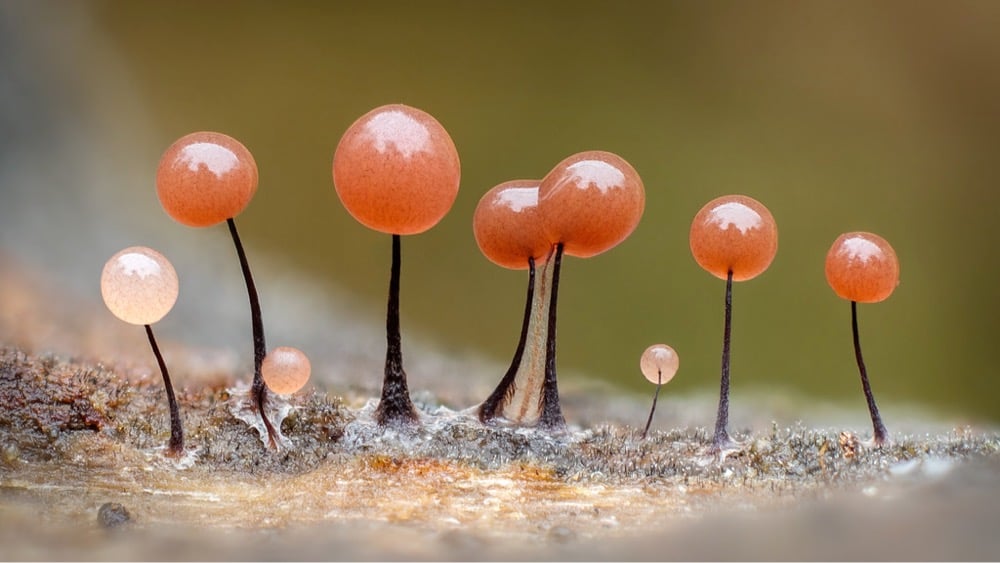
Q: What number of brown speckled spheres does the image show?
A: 9